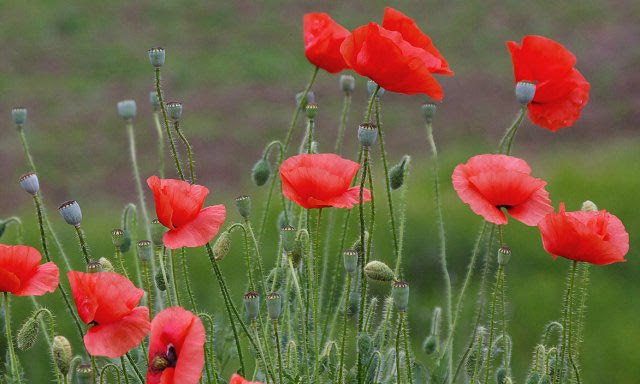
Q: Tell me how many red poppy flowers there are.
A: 11